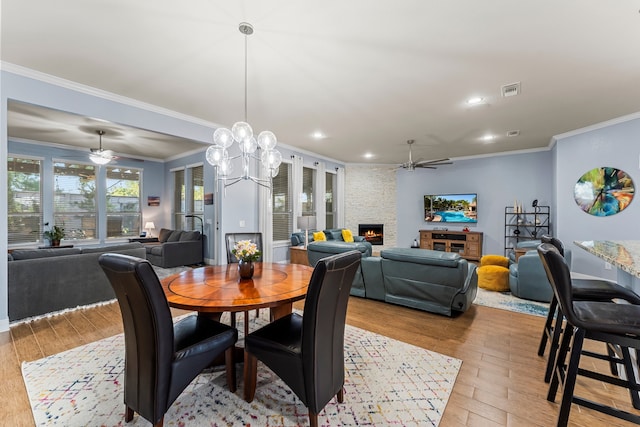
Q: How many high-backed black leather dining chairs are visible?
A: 3